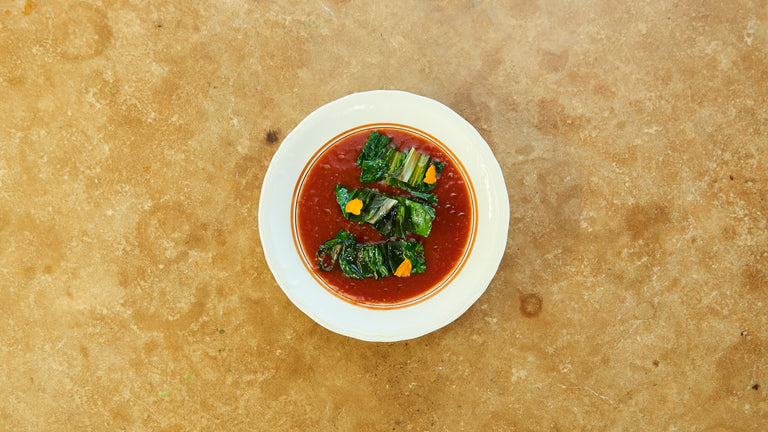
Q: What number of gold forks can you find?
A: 0